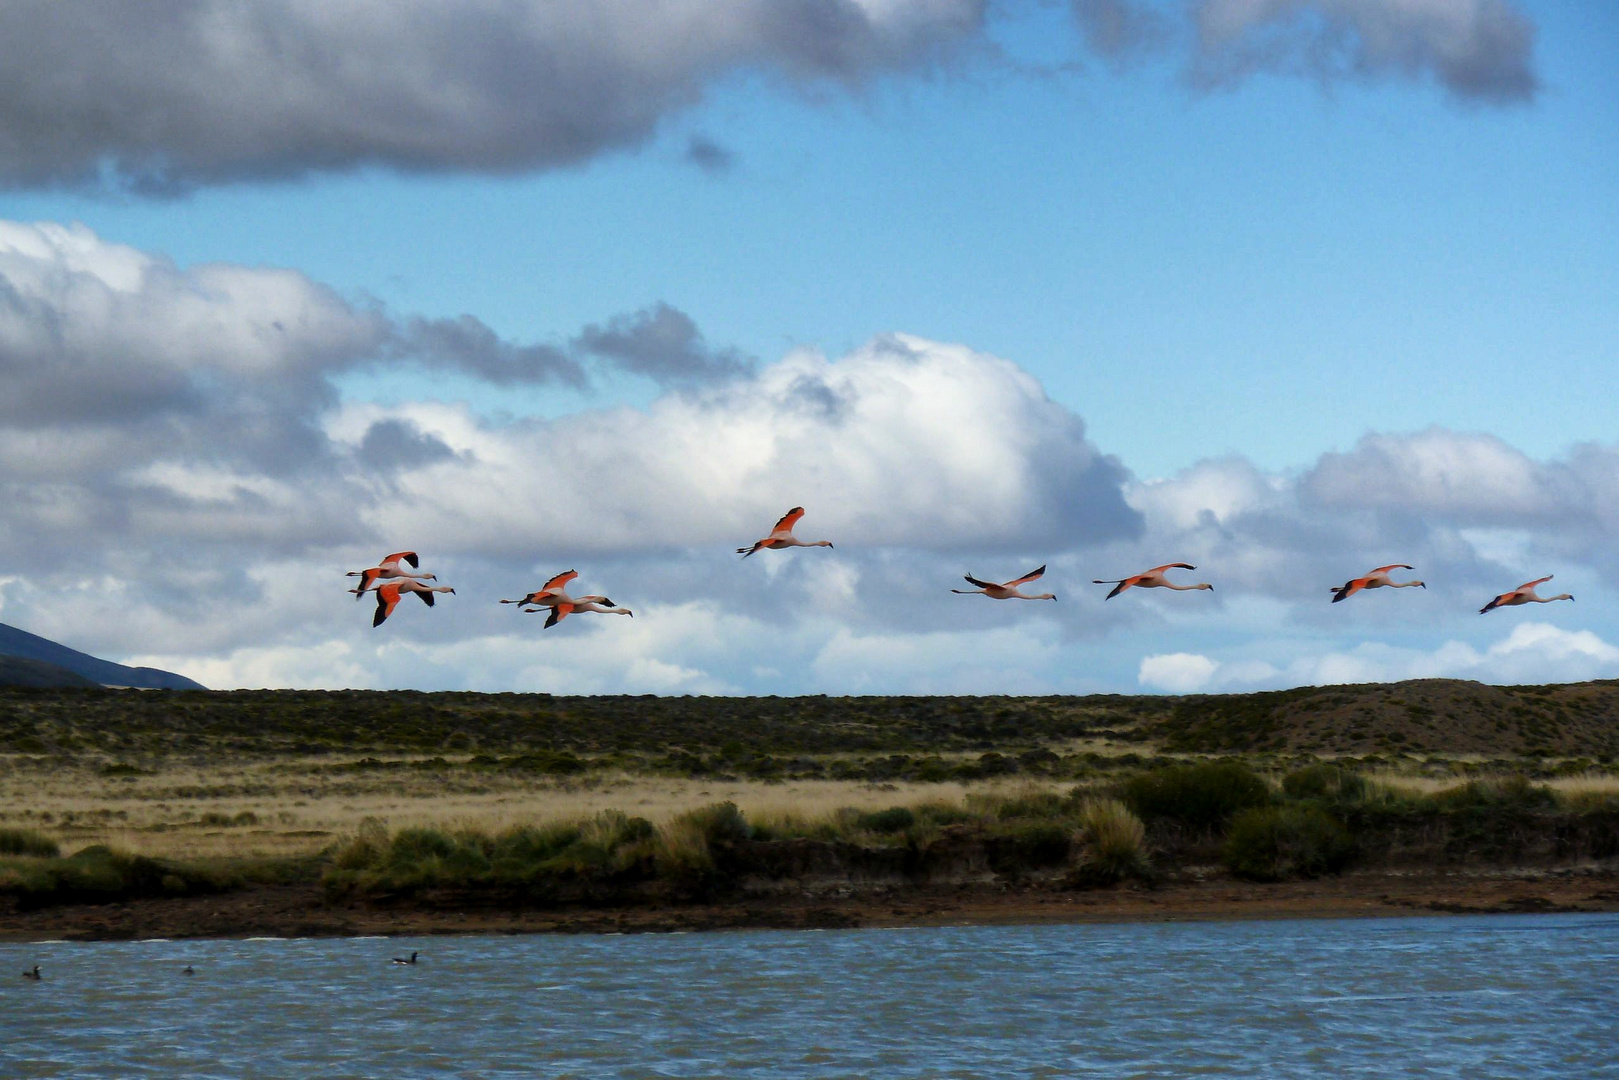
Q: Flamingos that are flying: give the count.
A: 9